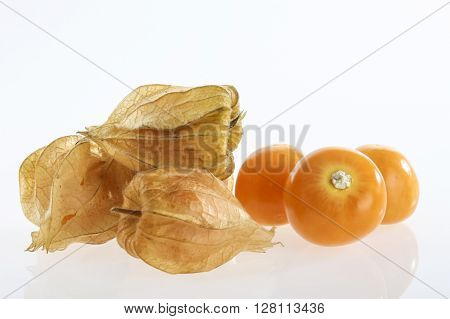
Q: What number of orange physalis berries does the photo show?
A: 3